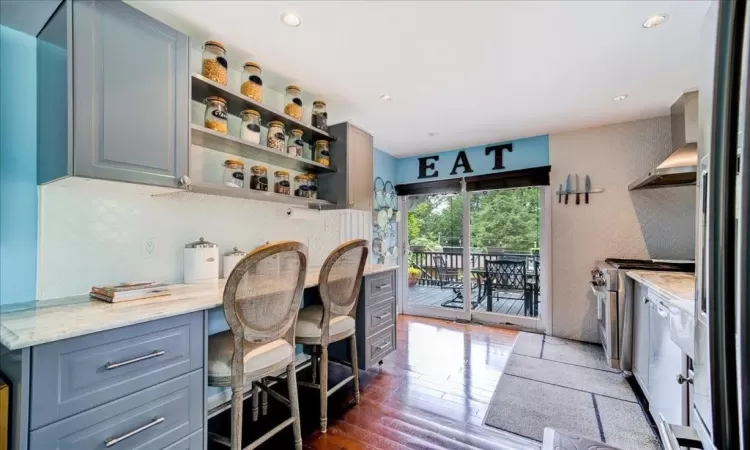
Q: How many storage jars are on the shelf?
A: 14